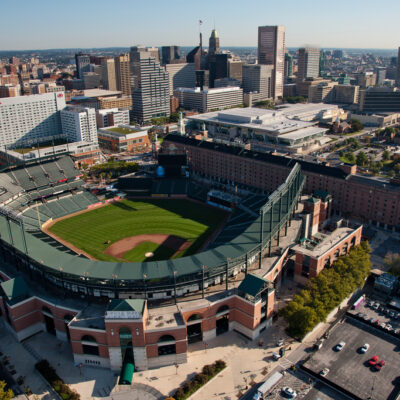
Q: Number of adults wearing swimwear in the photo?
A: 0